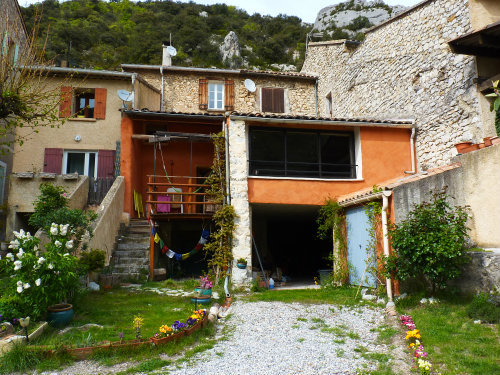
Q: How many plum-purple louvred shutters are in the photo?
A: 2